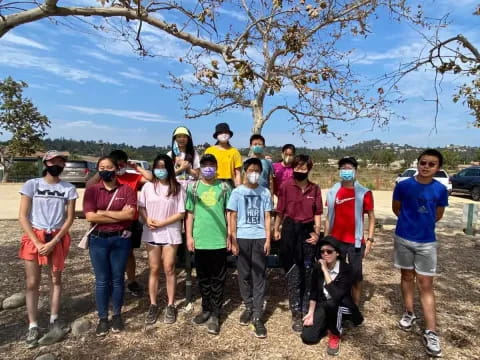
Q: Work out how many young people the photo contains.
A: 14